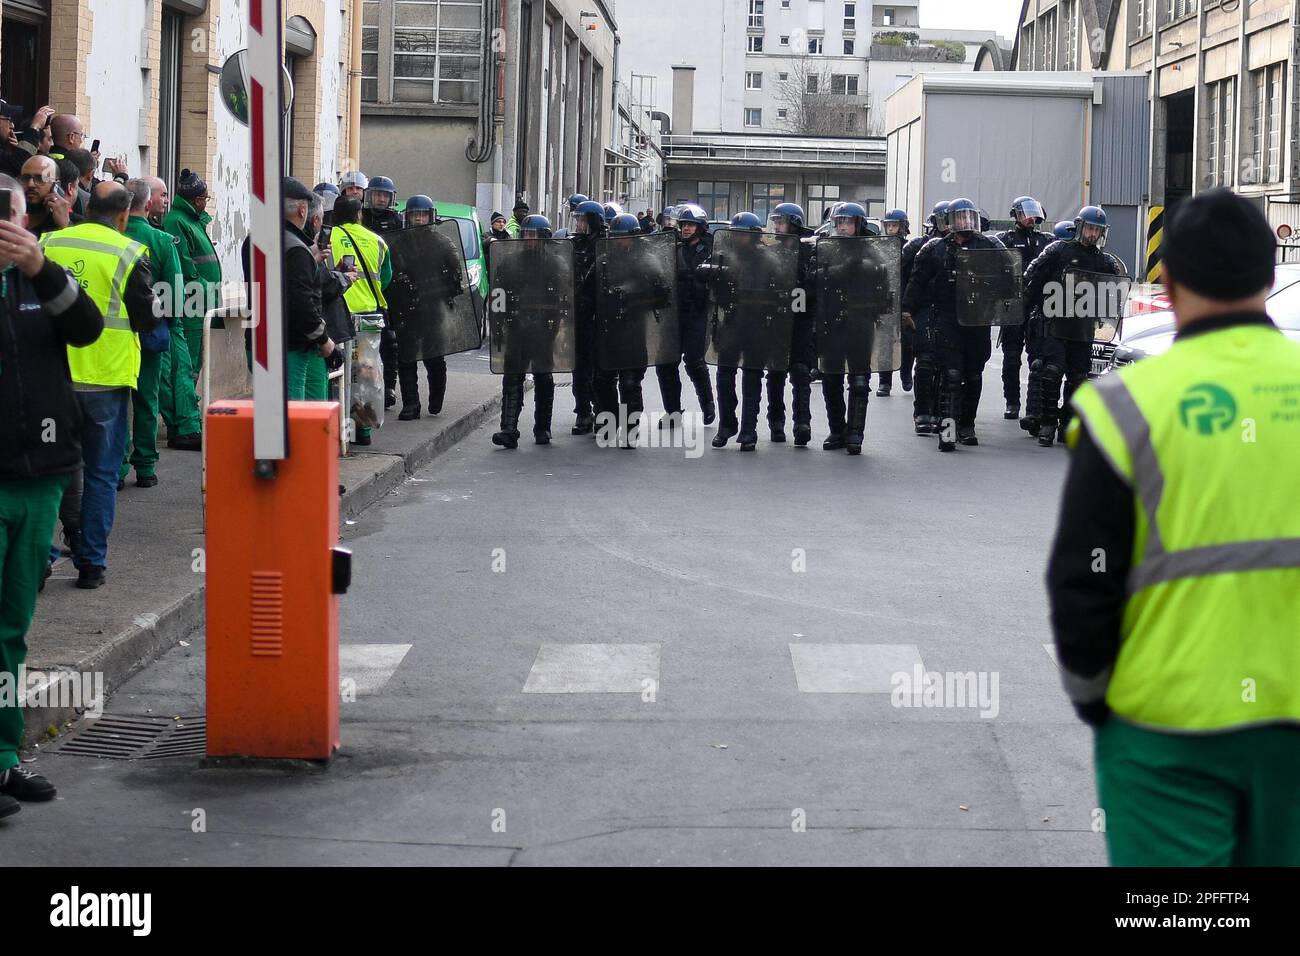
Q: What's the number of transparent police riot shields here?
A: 7